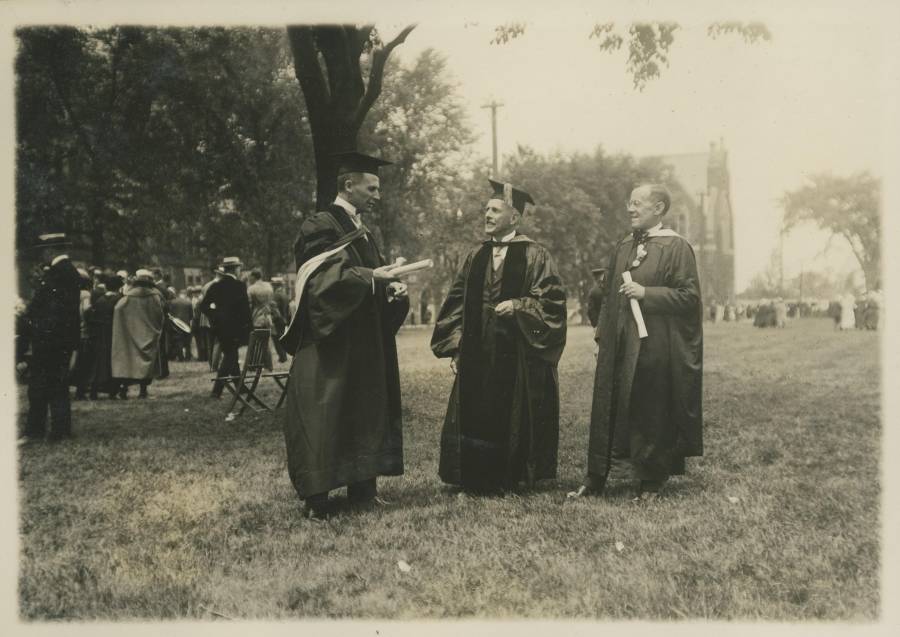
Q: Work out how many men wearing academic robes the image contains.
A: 3